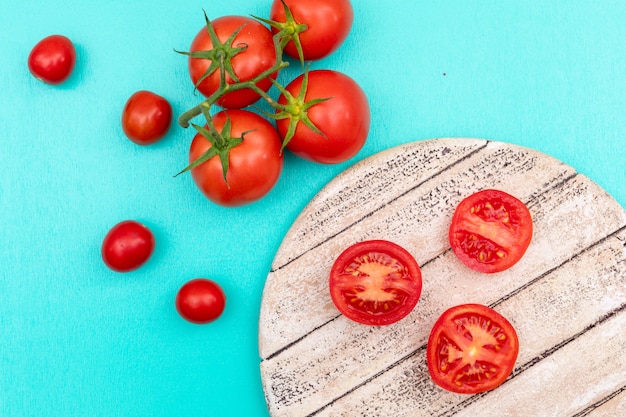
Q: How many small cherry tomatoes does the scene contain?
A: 4